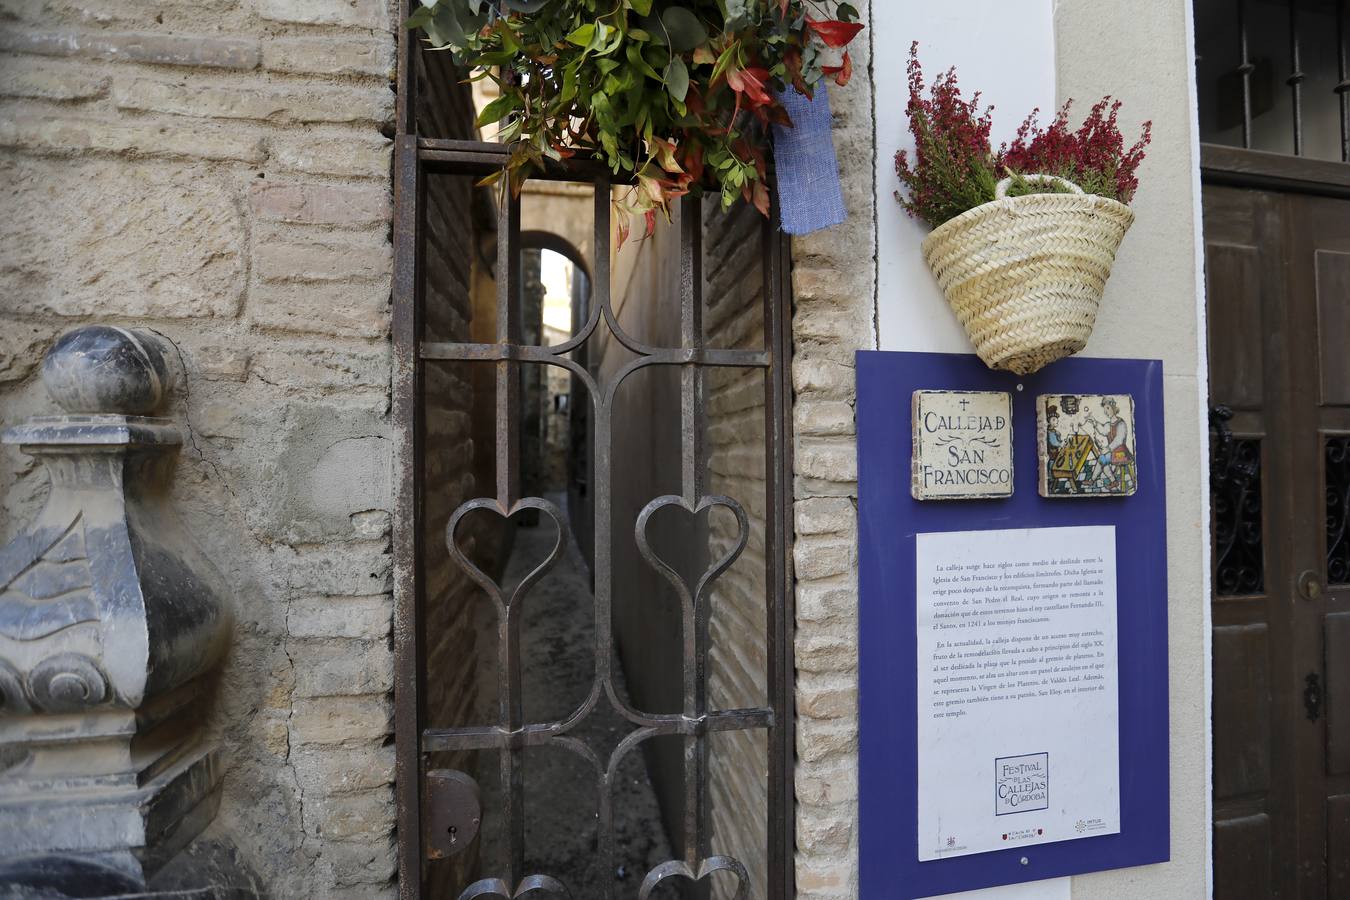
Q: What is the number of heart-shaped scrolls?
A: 4